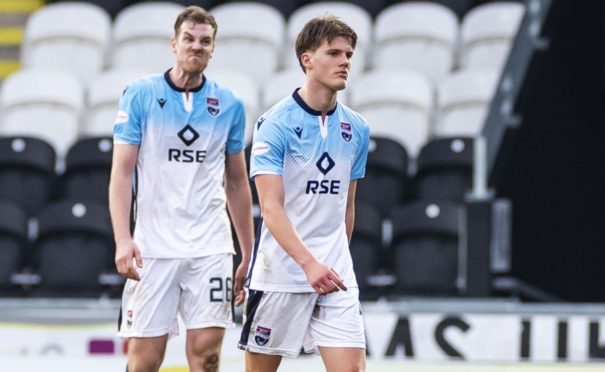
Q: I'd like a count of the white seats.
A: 12